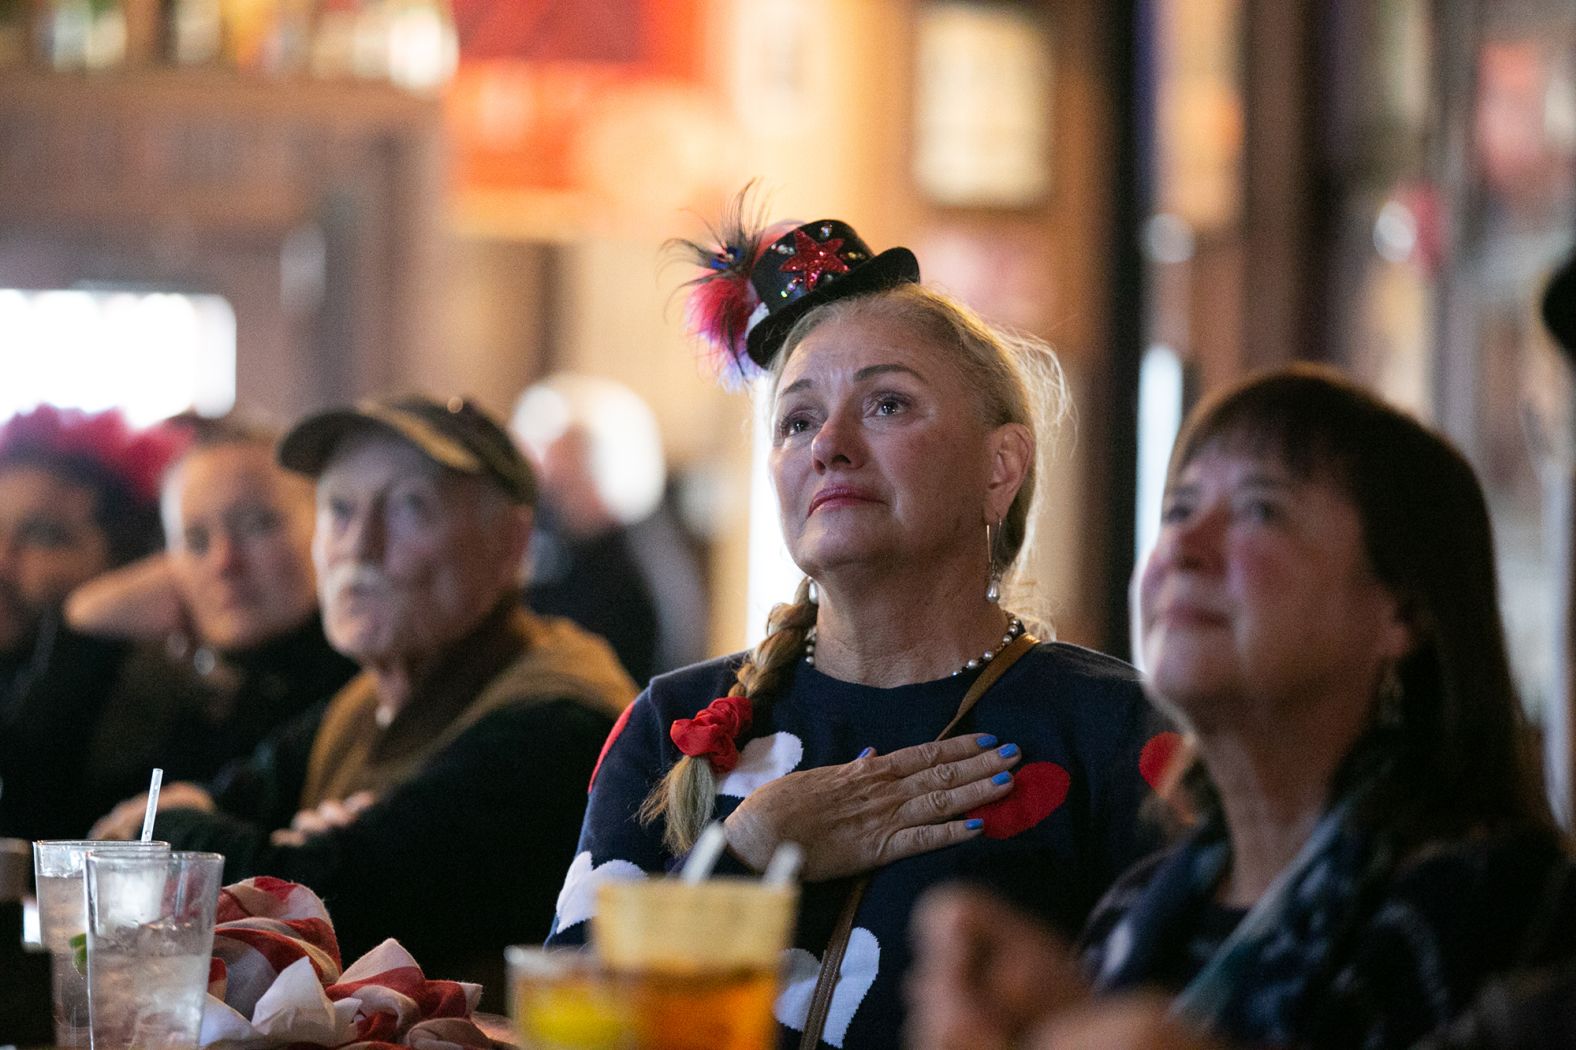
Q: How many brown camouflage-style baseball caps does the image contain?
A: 1